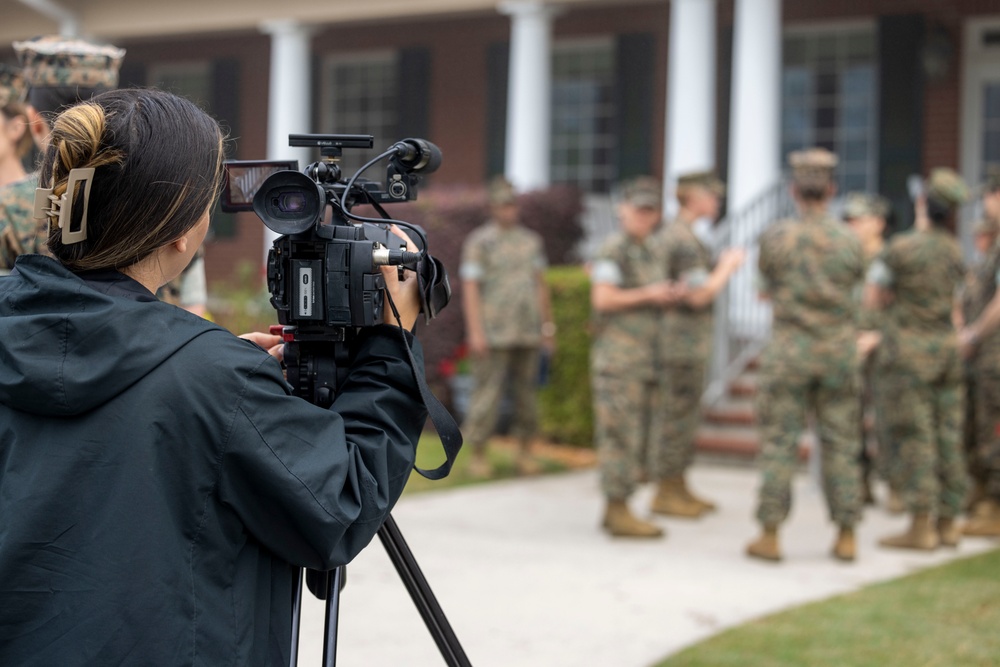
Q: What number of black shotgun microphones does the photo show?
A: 1